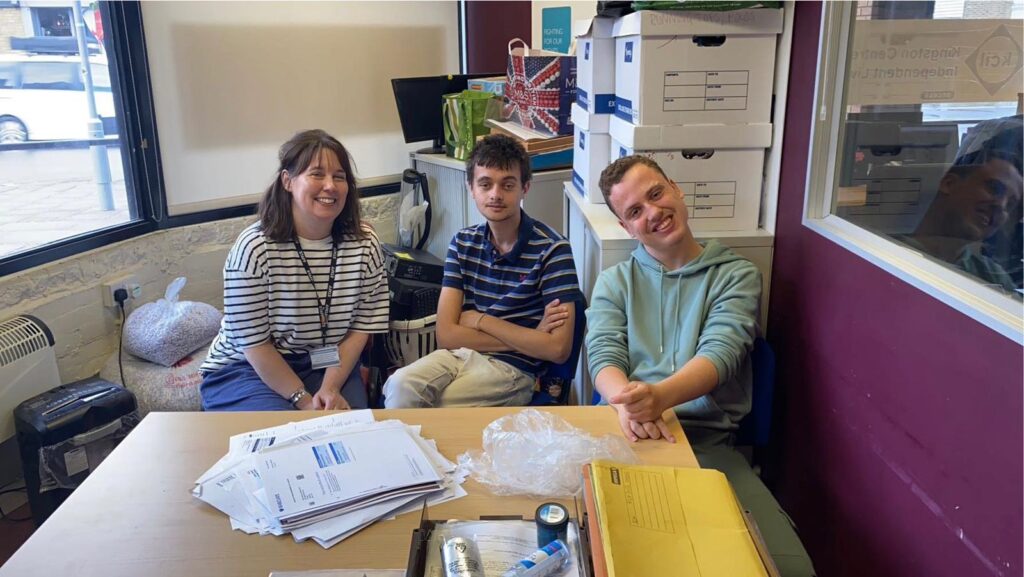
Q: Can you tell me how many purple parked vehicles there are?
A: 0